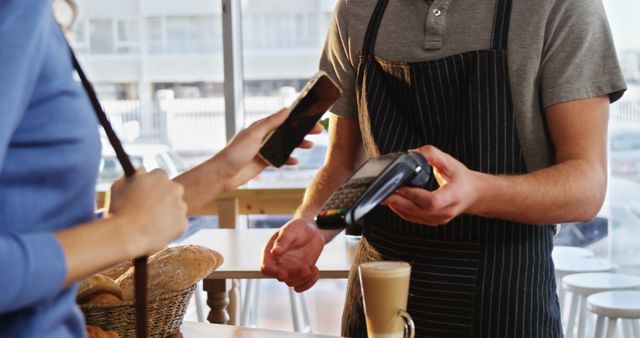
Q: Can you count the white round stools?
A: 4